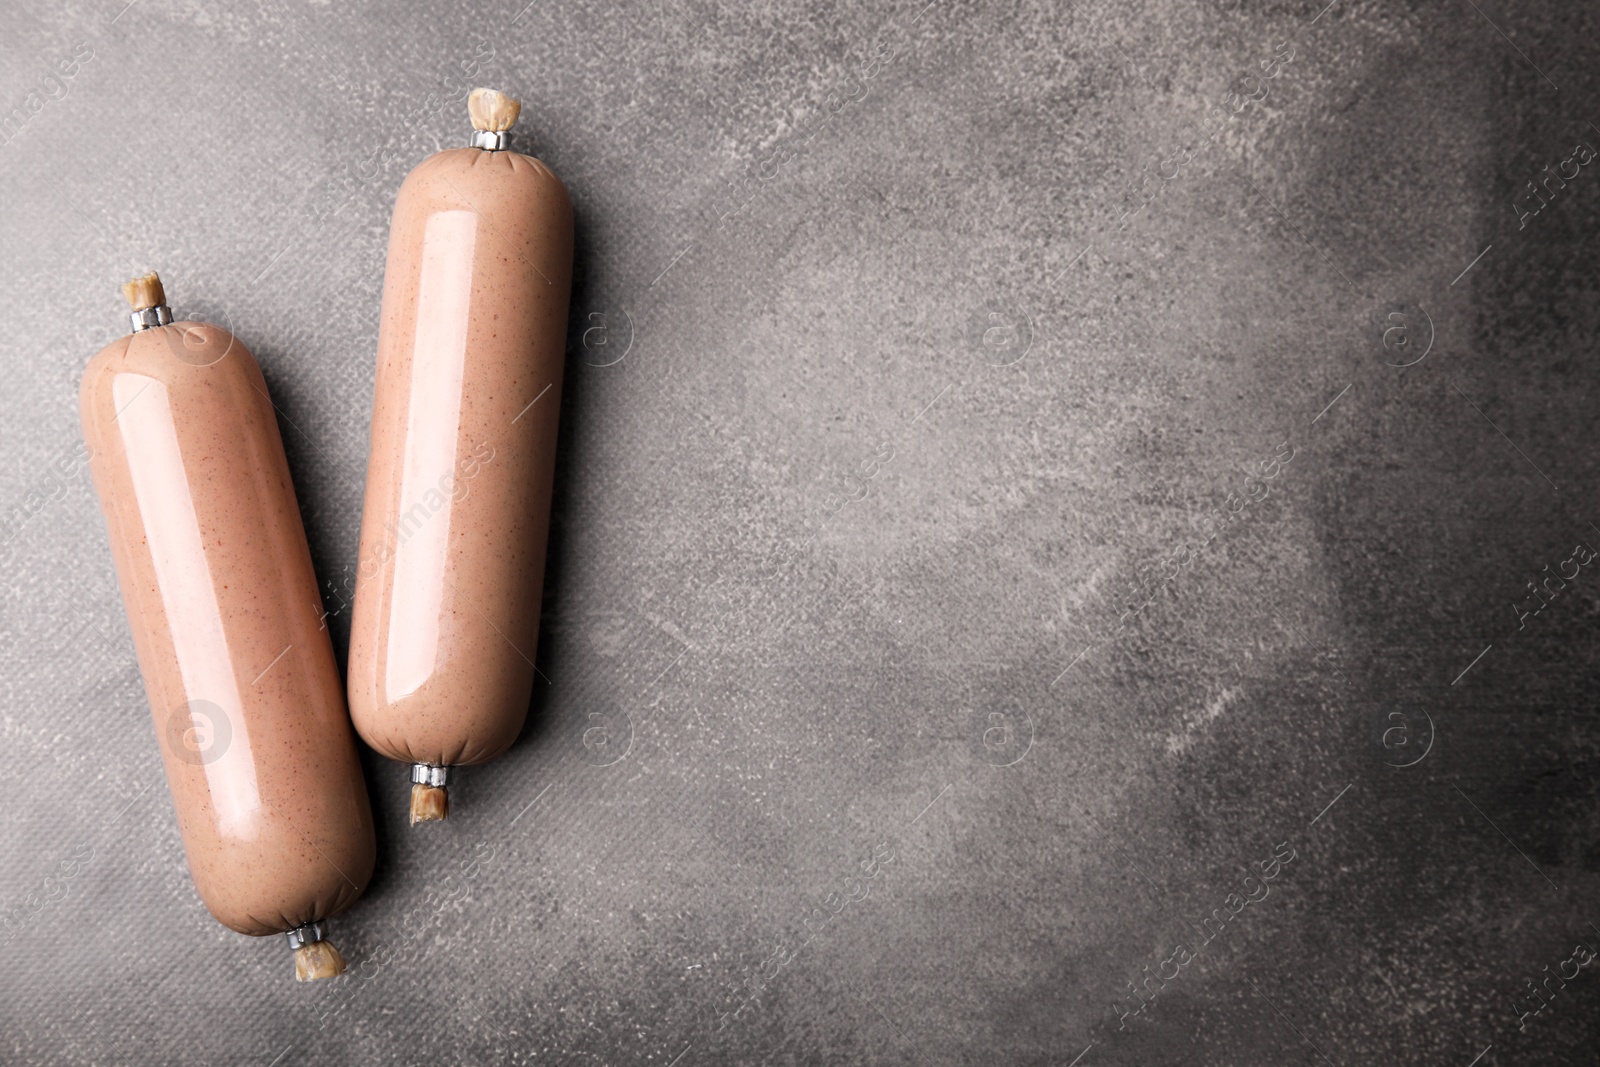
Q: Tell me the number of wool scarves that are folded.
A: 0